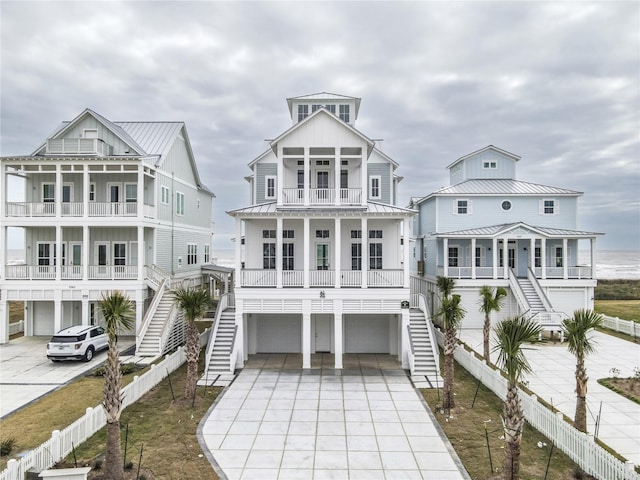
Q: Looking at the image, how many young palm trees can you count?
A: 7